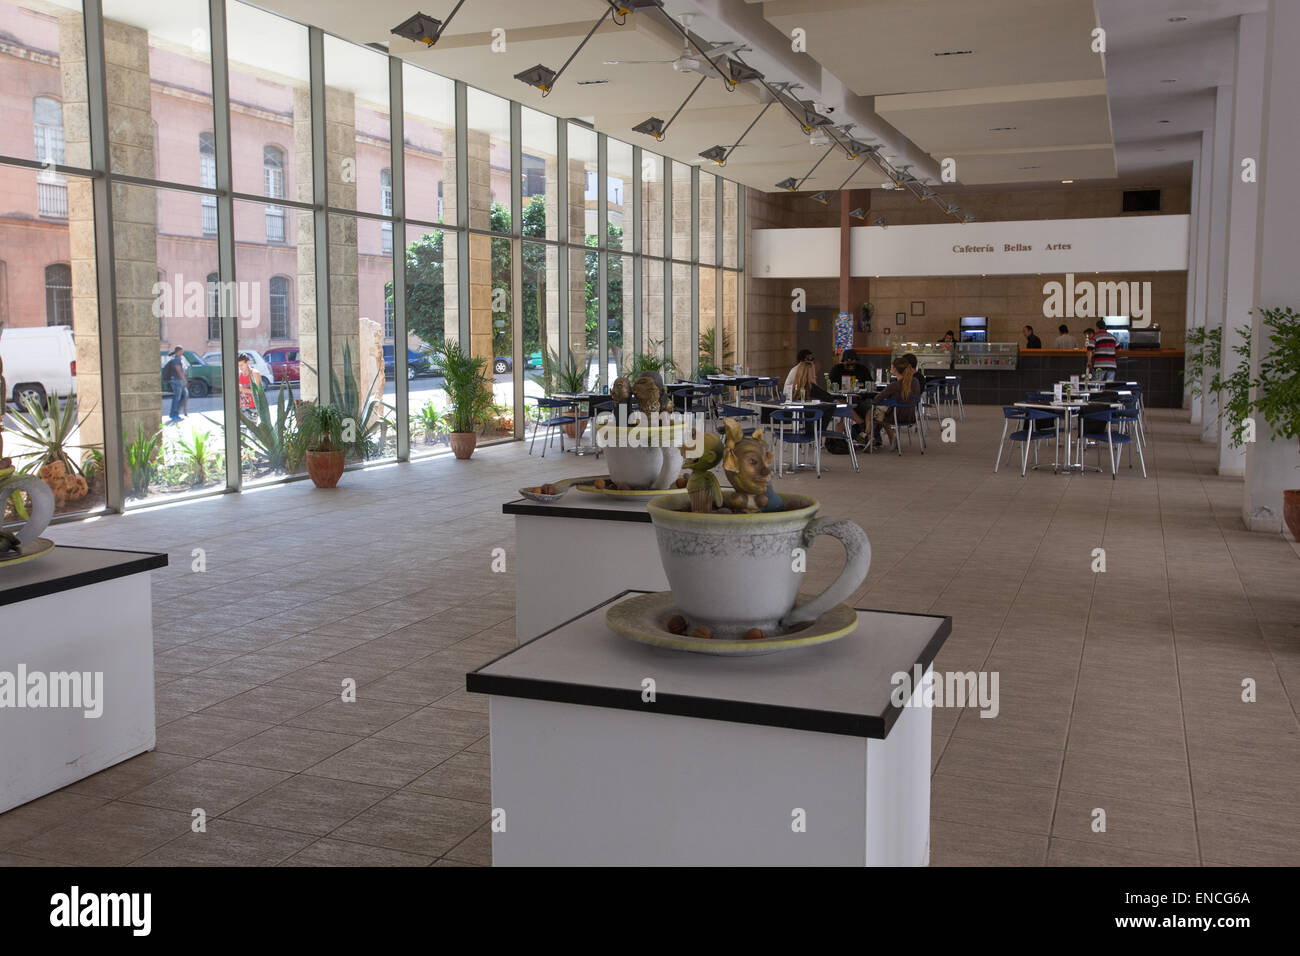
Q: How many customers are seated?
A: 5